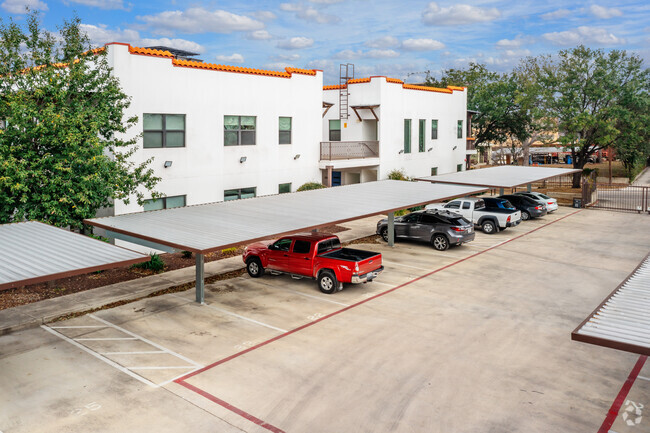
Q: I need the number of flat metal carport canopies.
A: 4